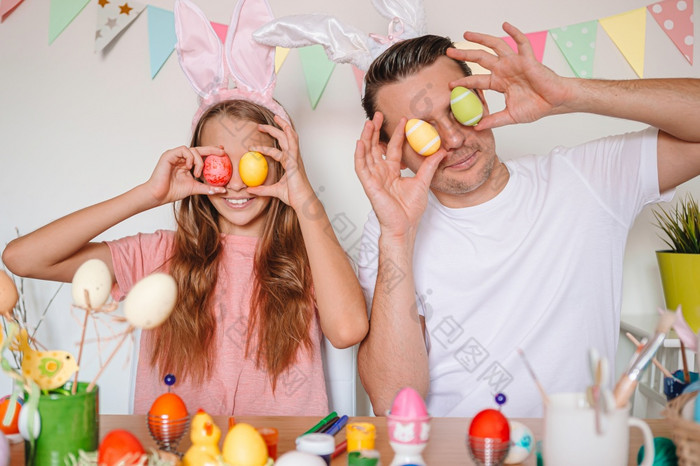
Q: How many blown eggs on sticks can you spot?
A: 3